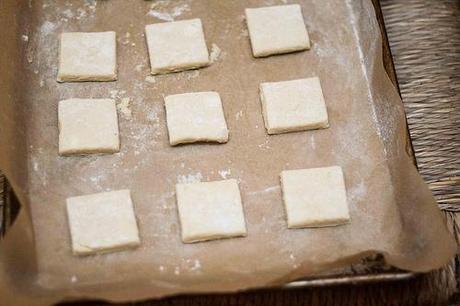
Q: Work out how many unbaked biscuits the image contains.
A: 9